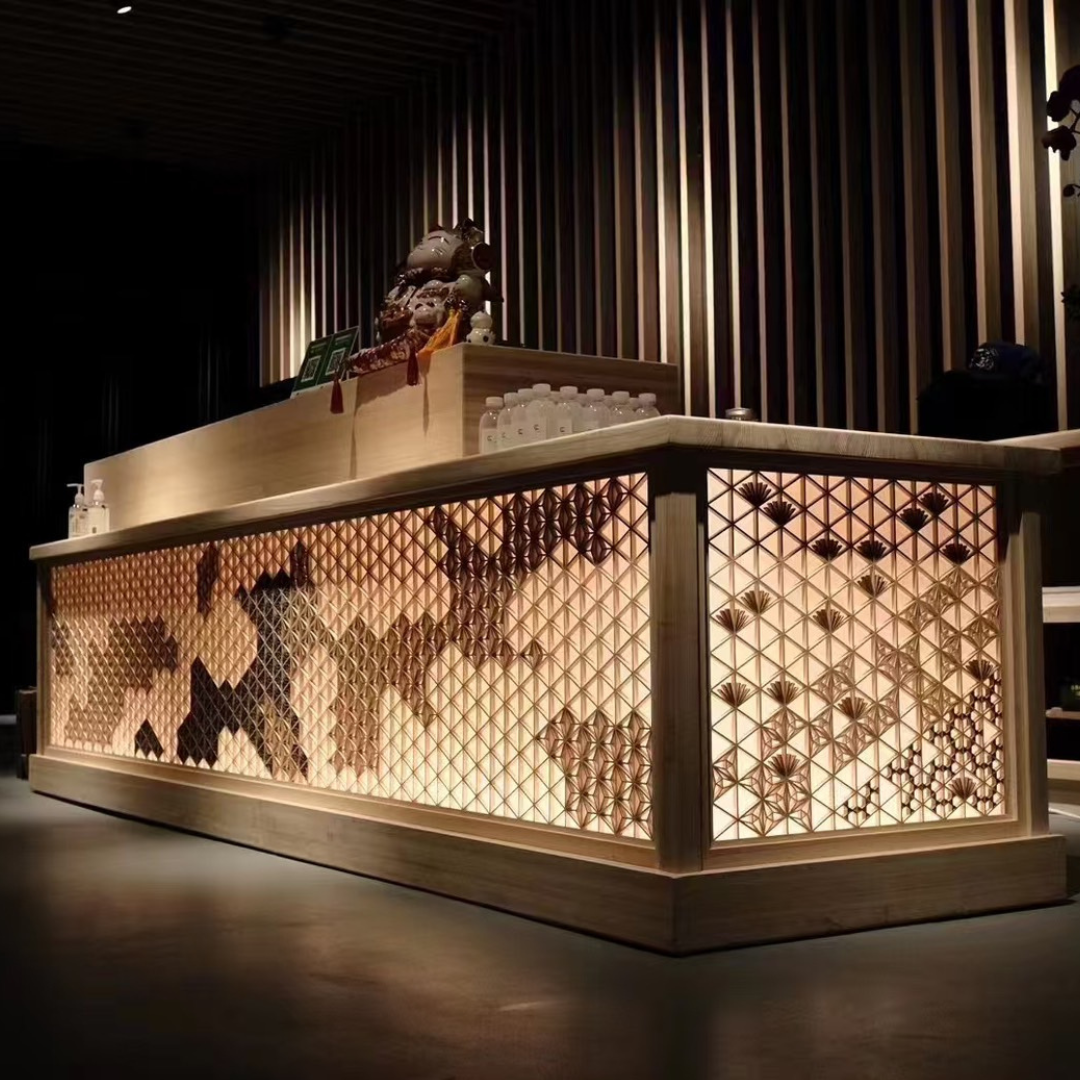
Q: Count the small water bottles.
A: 12